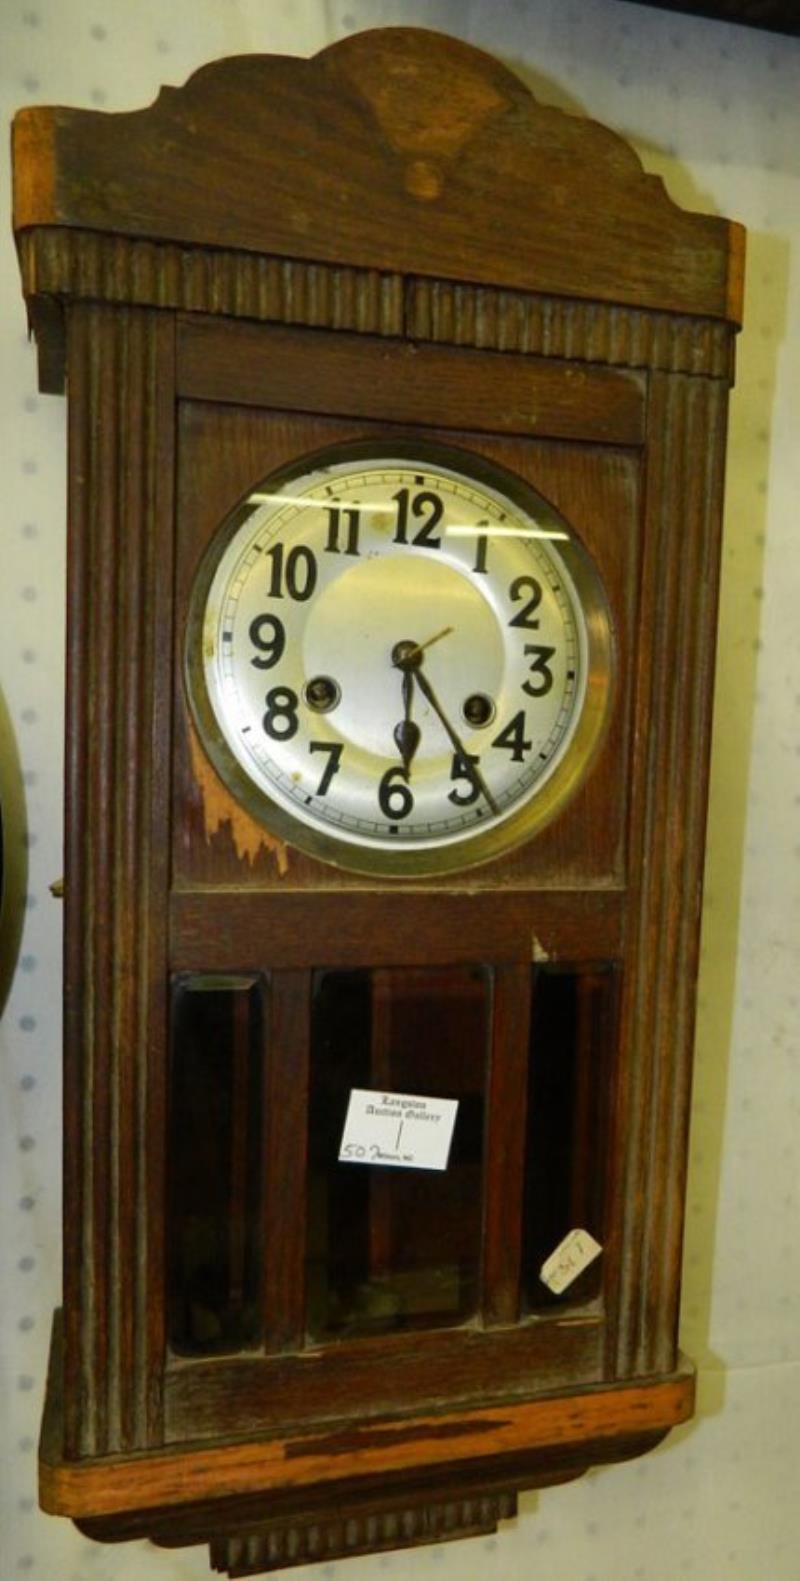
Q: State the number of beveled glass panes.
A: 3